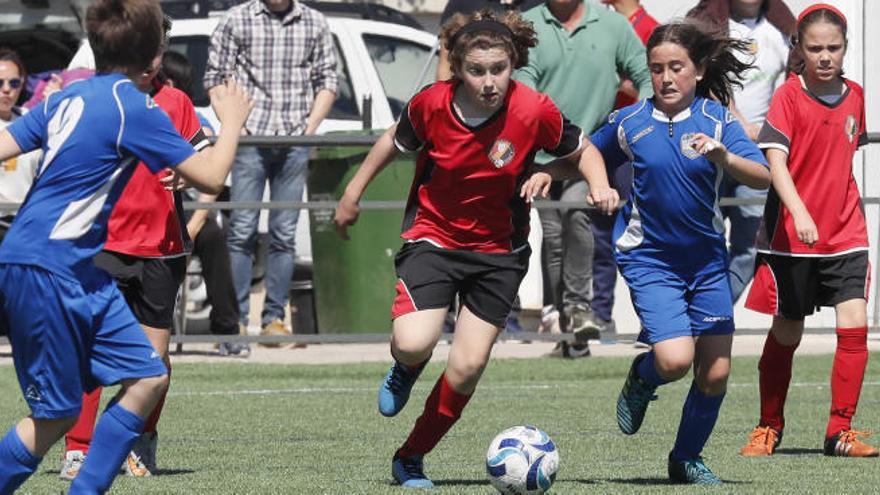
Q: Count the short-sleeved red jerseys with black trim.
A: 3